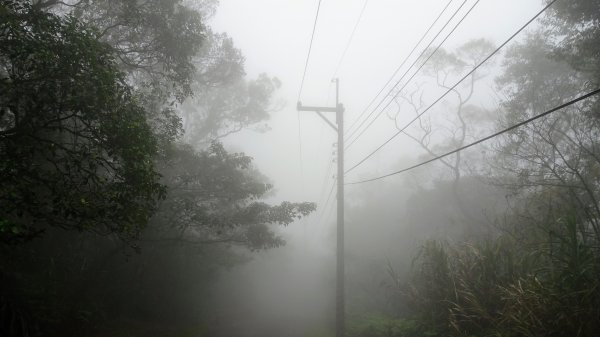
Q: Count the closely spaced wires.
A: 3